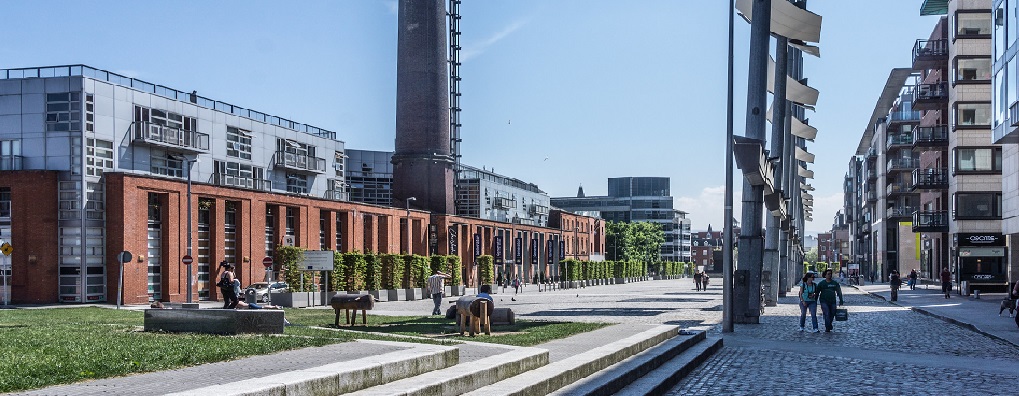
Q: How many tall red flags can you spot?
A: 0